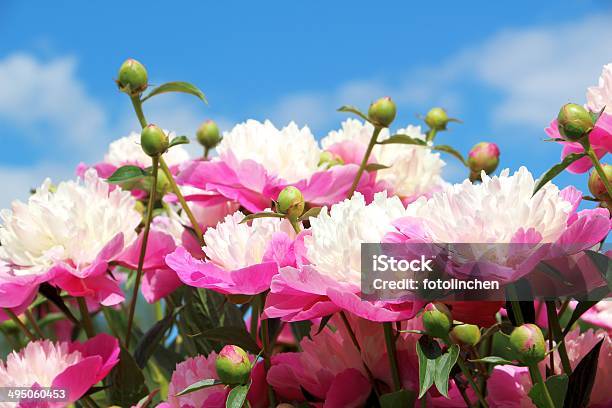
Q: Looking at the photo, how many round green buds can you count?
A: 13